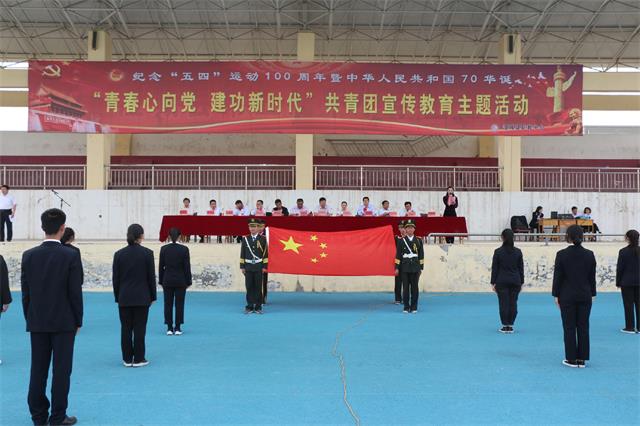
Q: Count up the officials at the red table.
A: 11